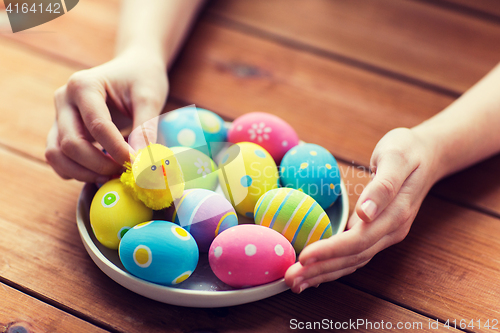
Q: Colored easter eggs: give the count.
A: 10